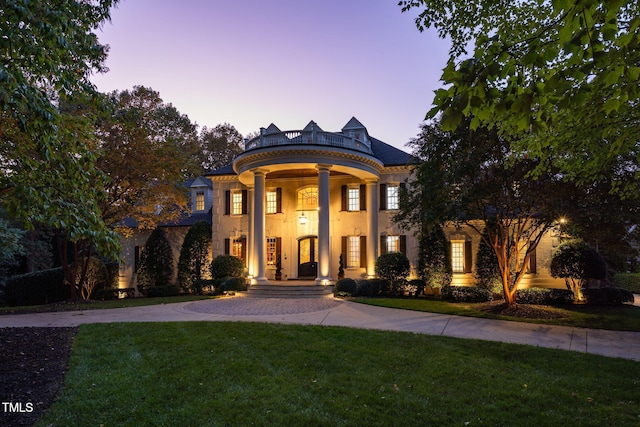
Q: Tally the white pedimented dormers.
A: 4